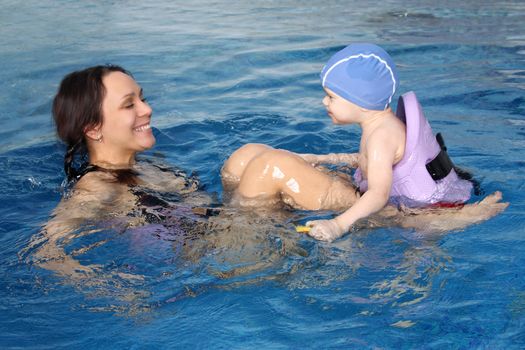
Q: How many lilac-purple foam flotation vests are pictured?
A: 1